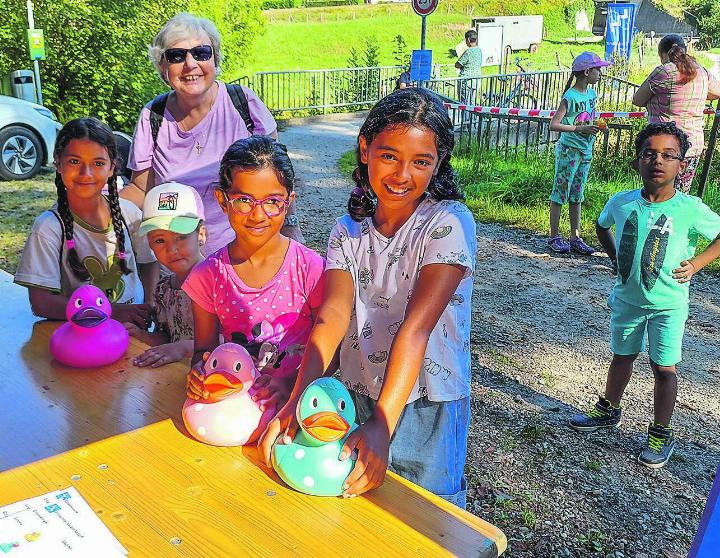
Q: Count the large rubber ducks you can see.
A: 3